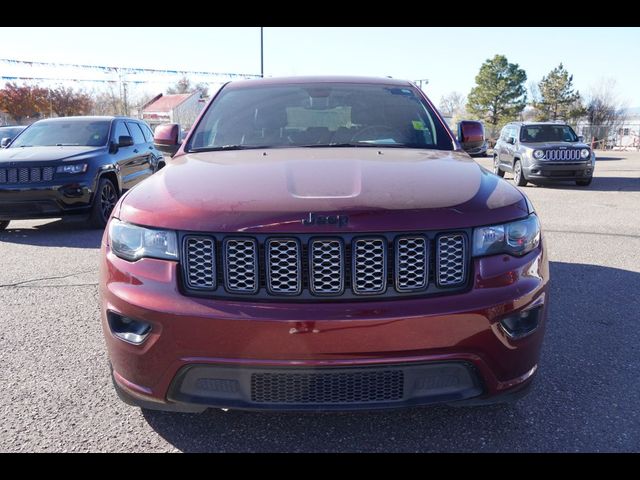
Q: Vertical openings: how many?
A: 7